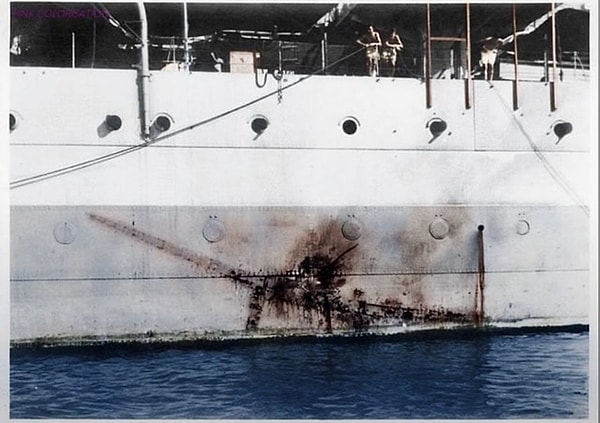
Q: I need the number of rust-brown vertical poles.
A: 4